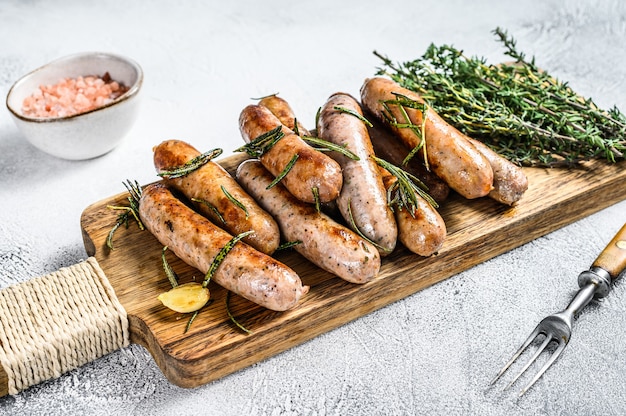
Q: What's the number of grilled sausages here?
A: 10